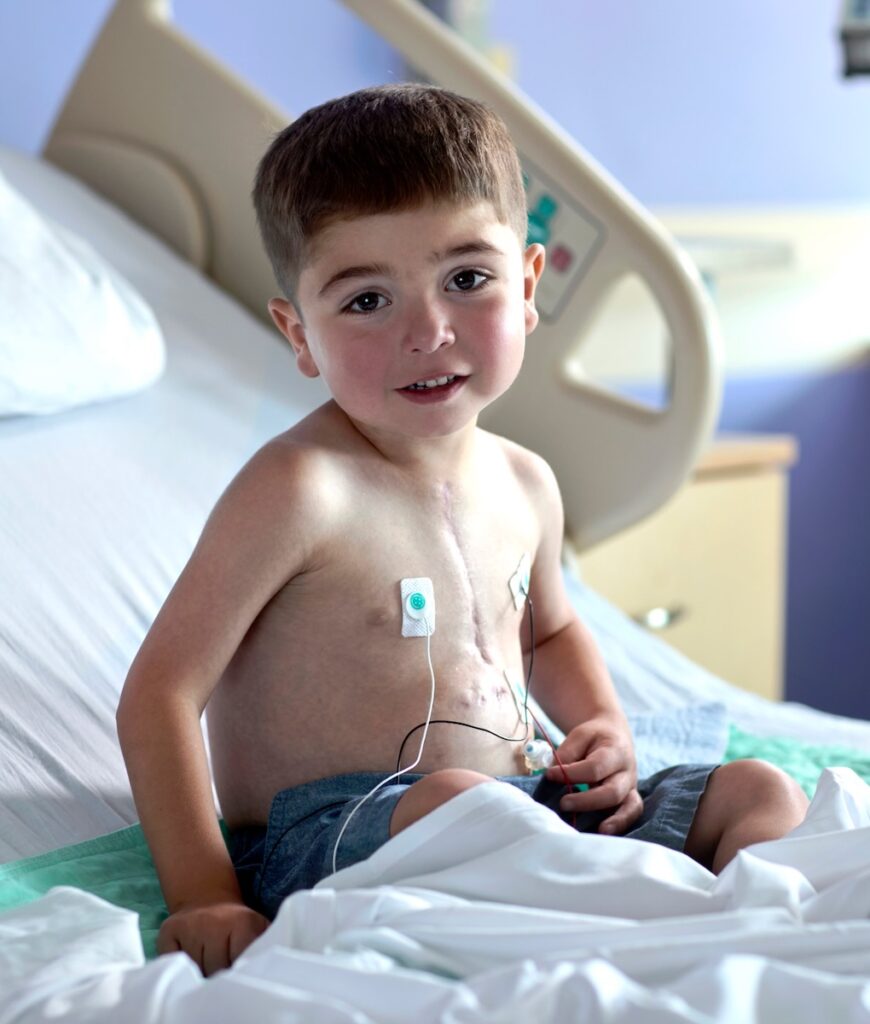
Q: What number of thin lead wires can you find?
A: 3